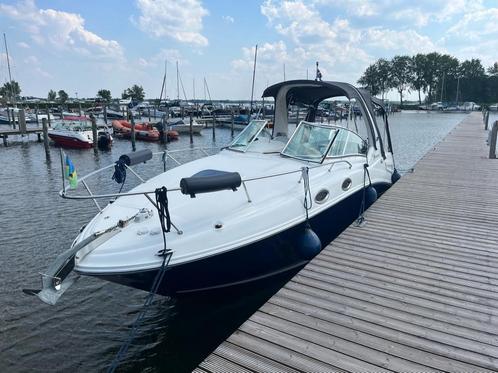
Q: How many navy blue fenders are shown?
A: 3